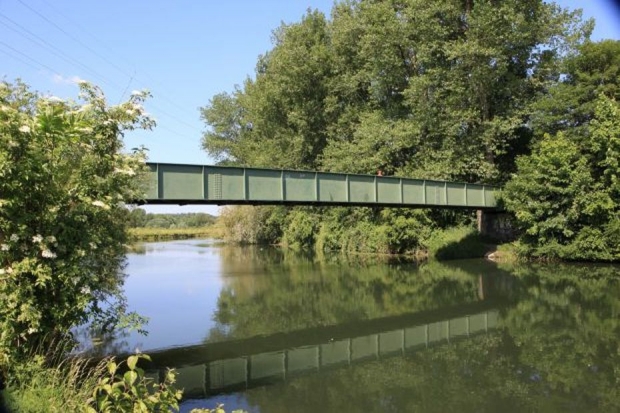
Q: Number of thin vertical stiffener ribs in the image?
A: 12